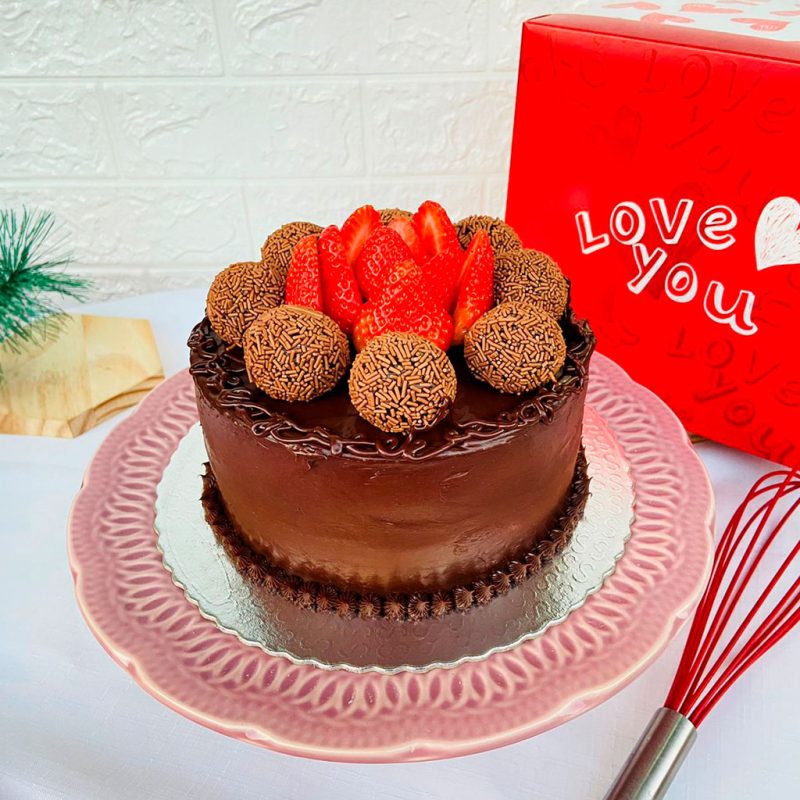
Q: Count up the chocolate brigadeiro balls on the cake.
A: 8